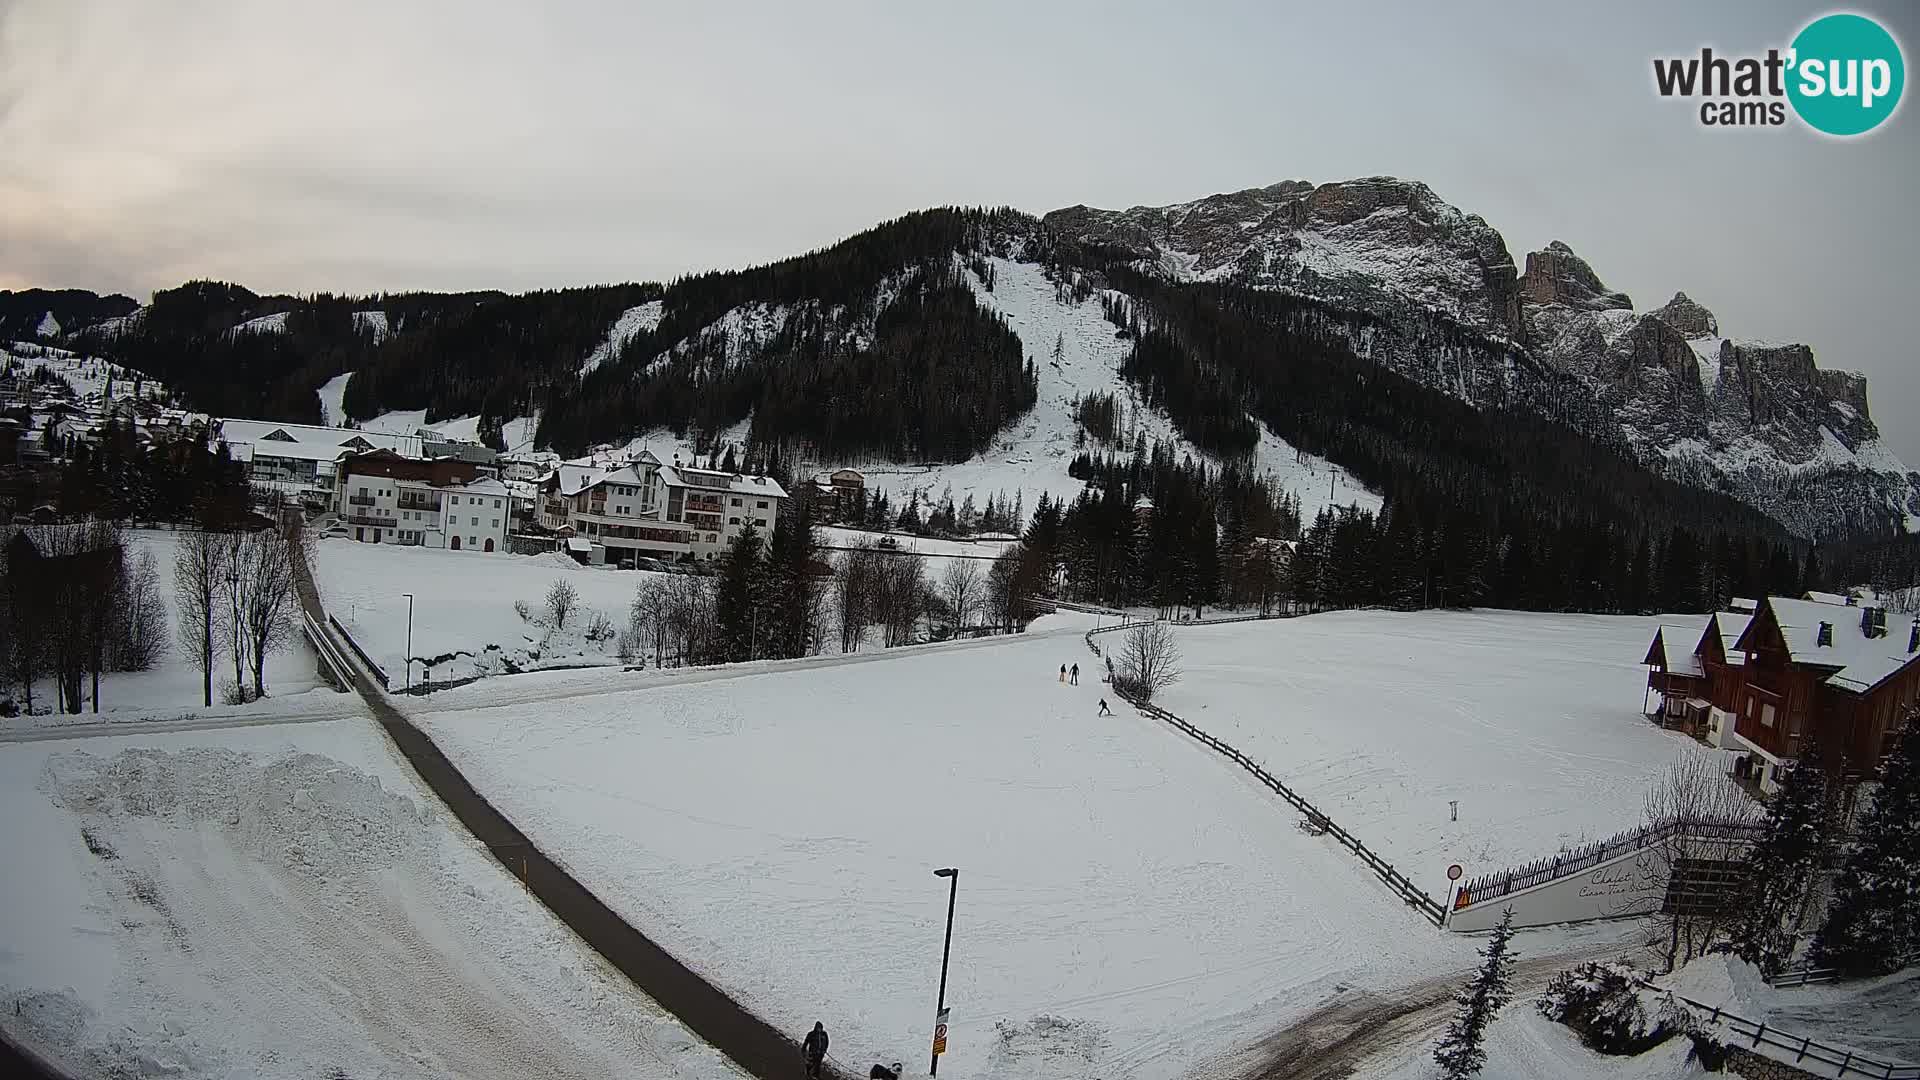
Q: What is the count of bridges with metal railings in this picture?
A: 1